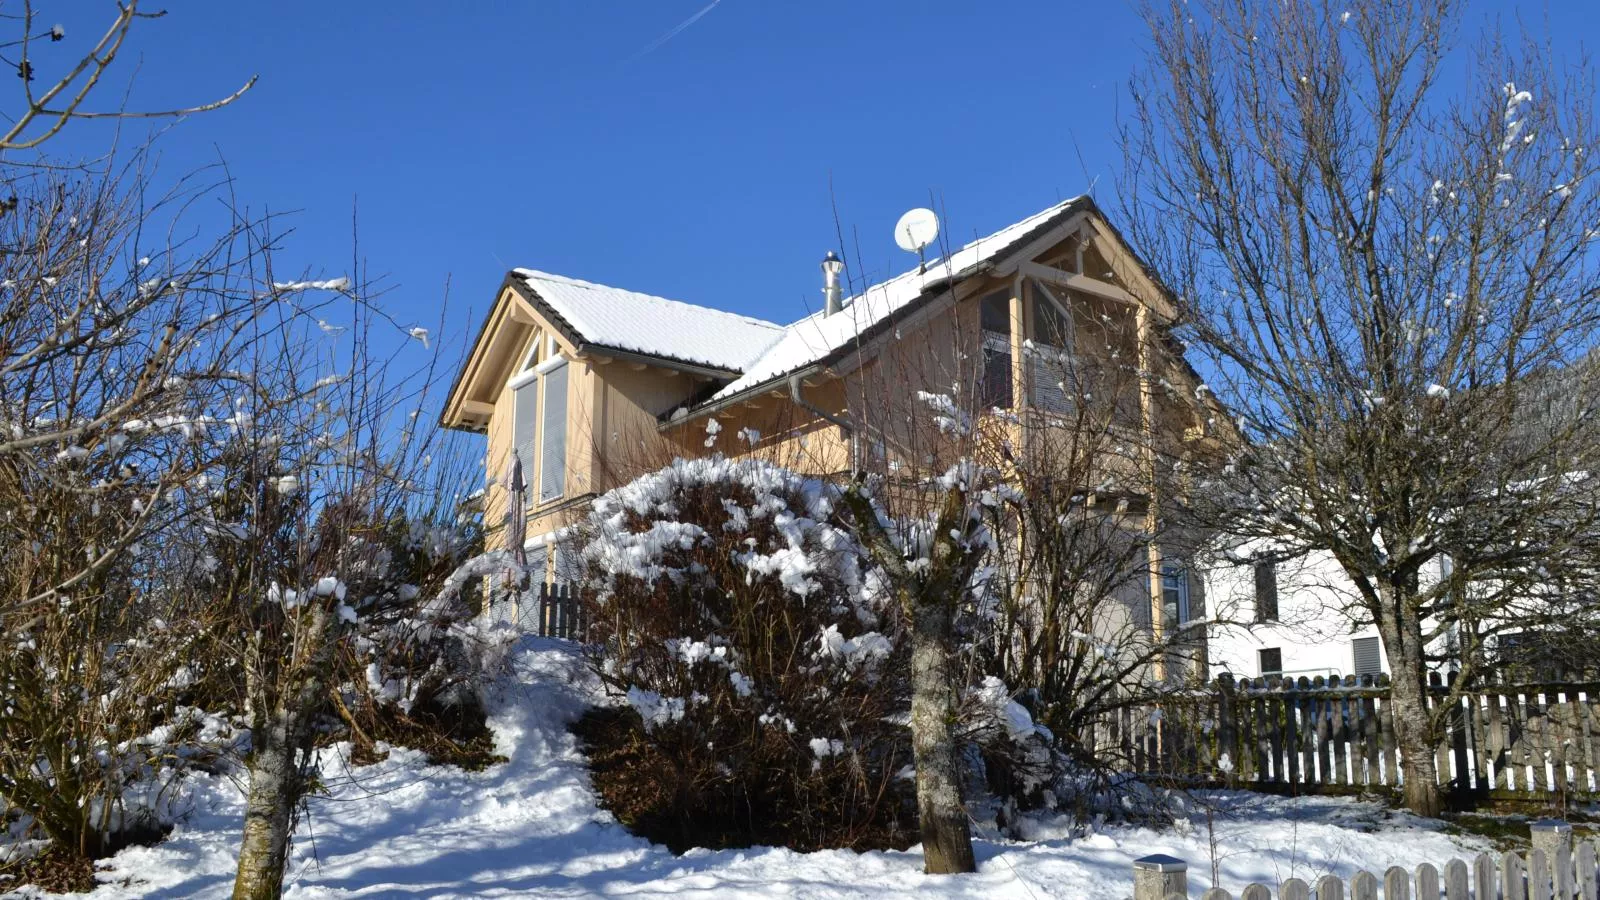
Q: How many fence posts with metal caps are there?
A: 2